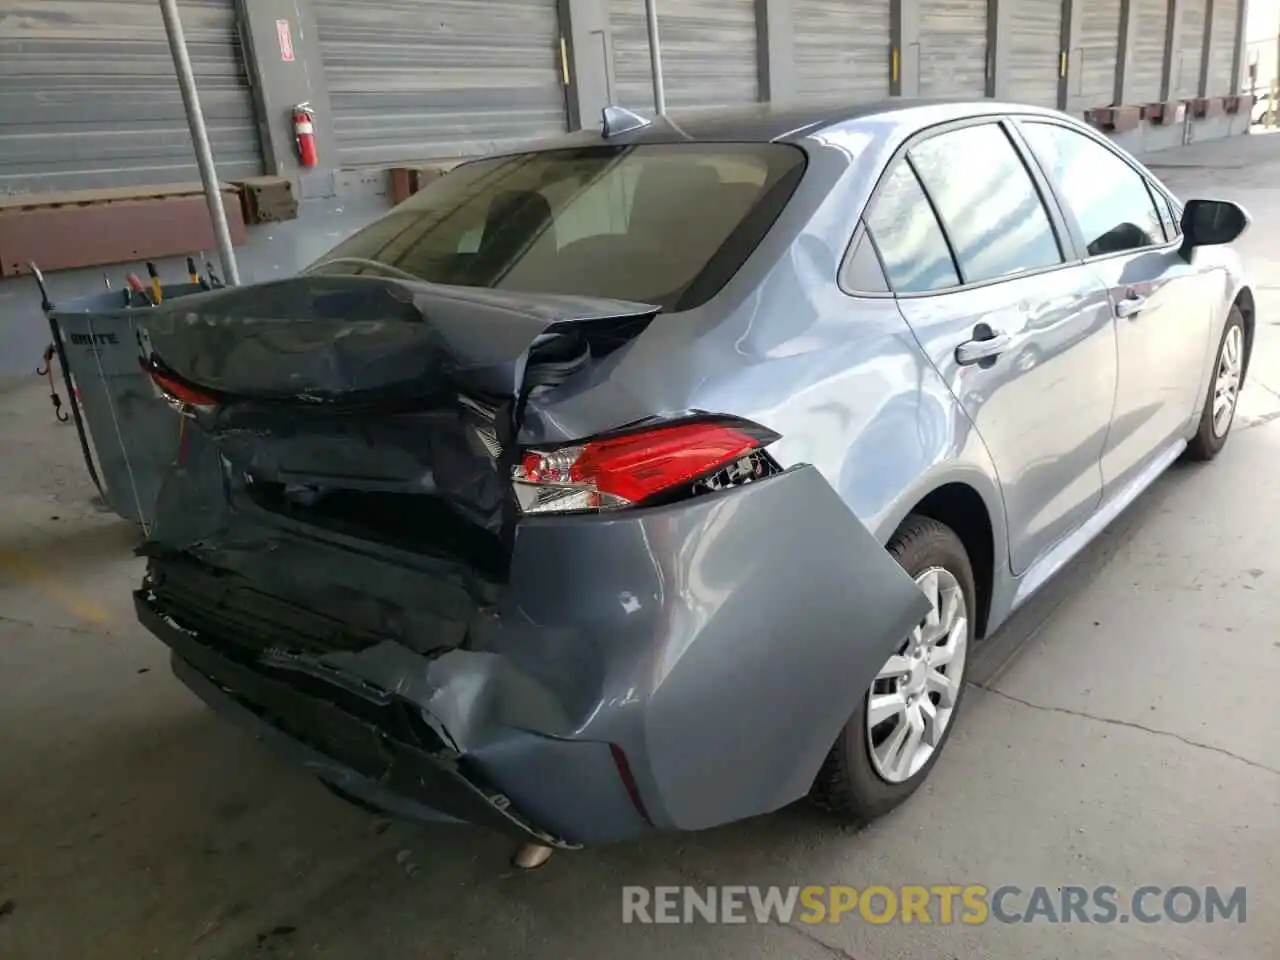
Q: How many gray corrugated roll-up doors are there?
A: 10